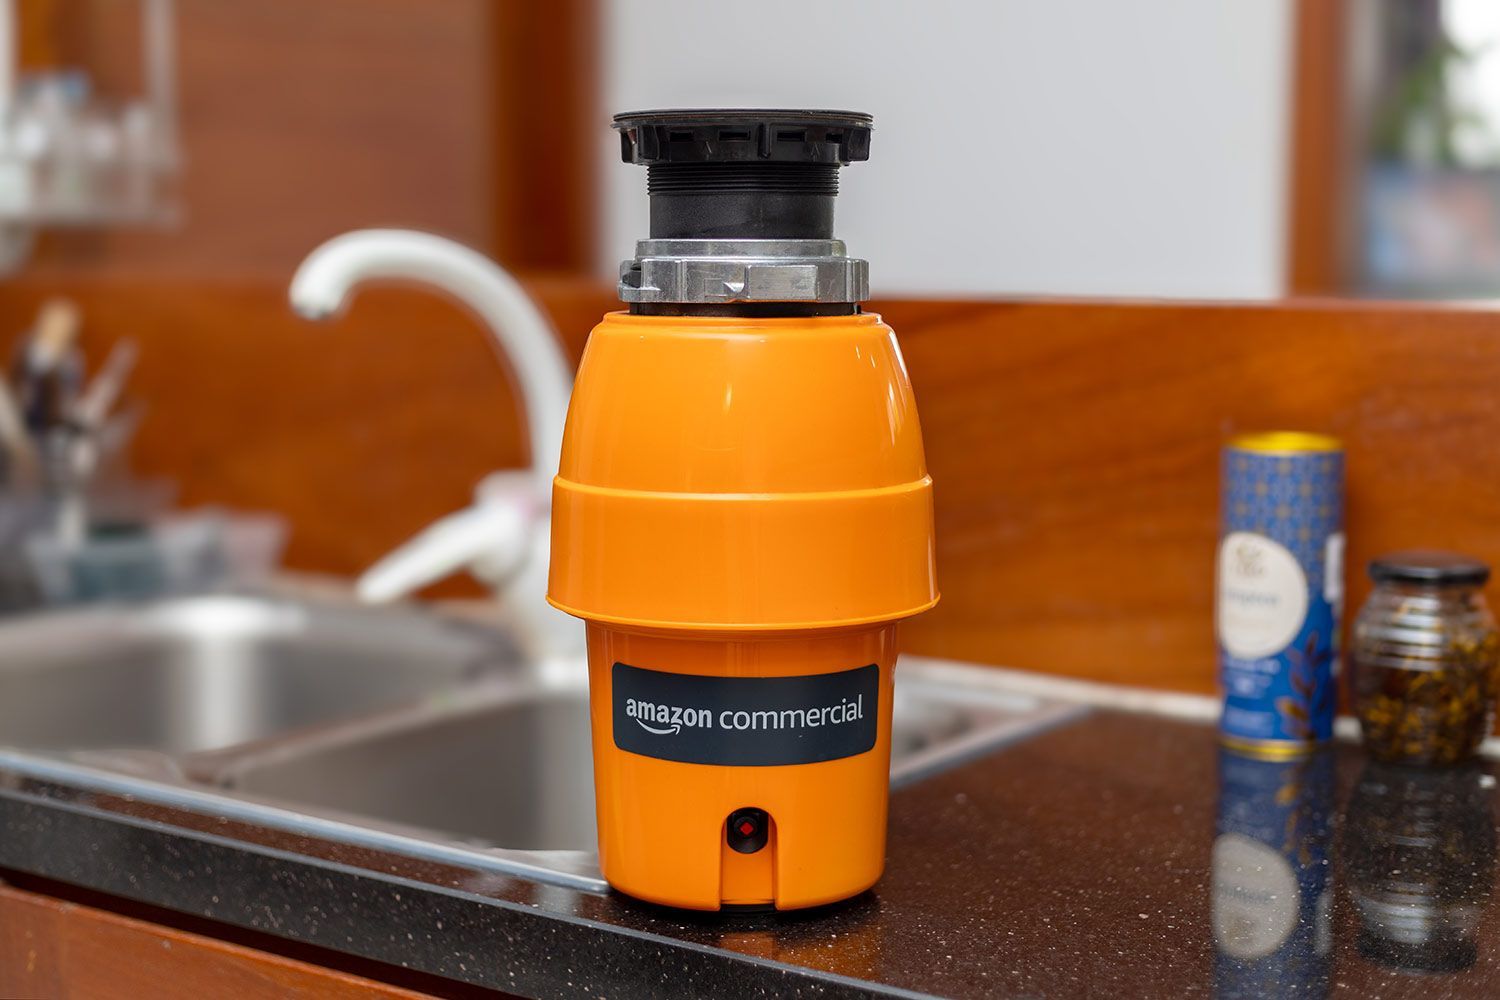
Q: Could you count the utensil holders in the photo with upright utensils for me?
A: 1